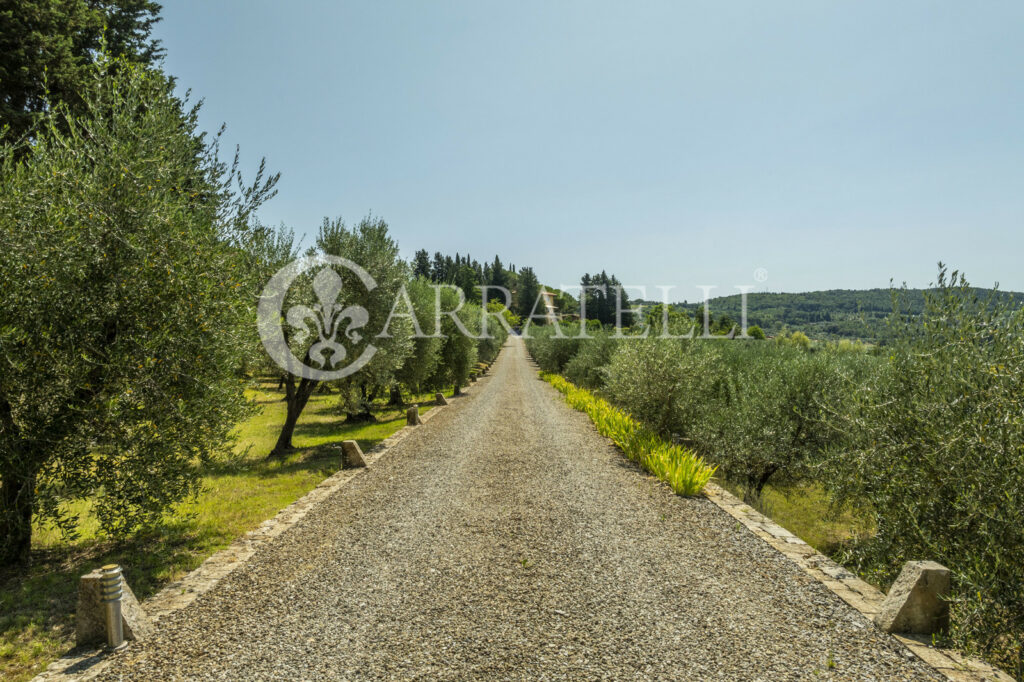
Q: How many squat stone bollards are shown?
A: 5